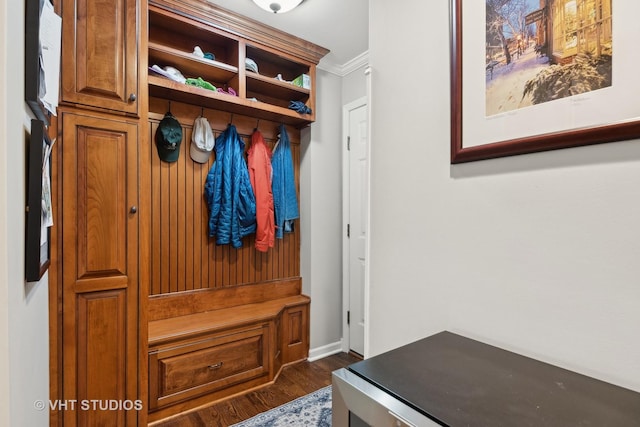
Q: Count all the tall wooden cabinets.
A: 1